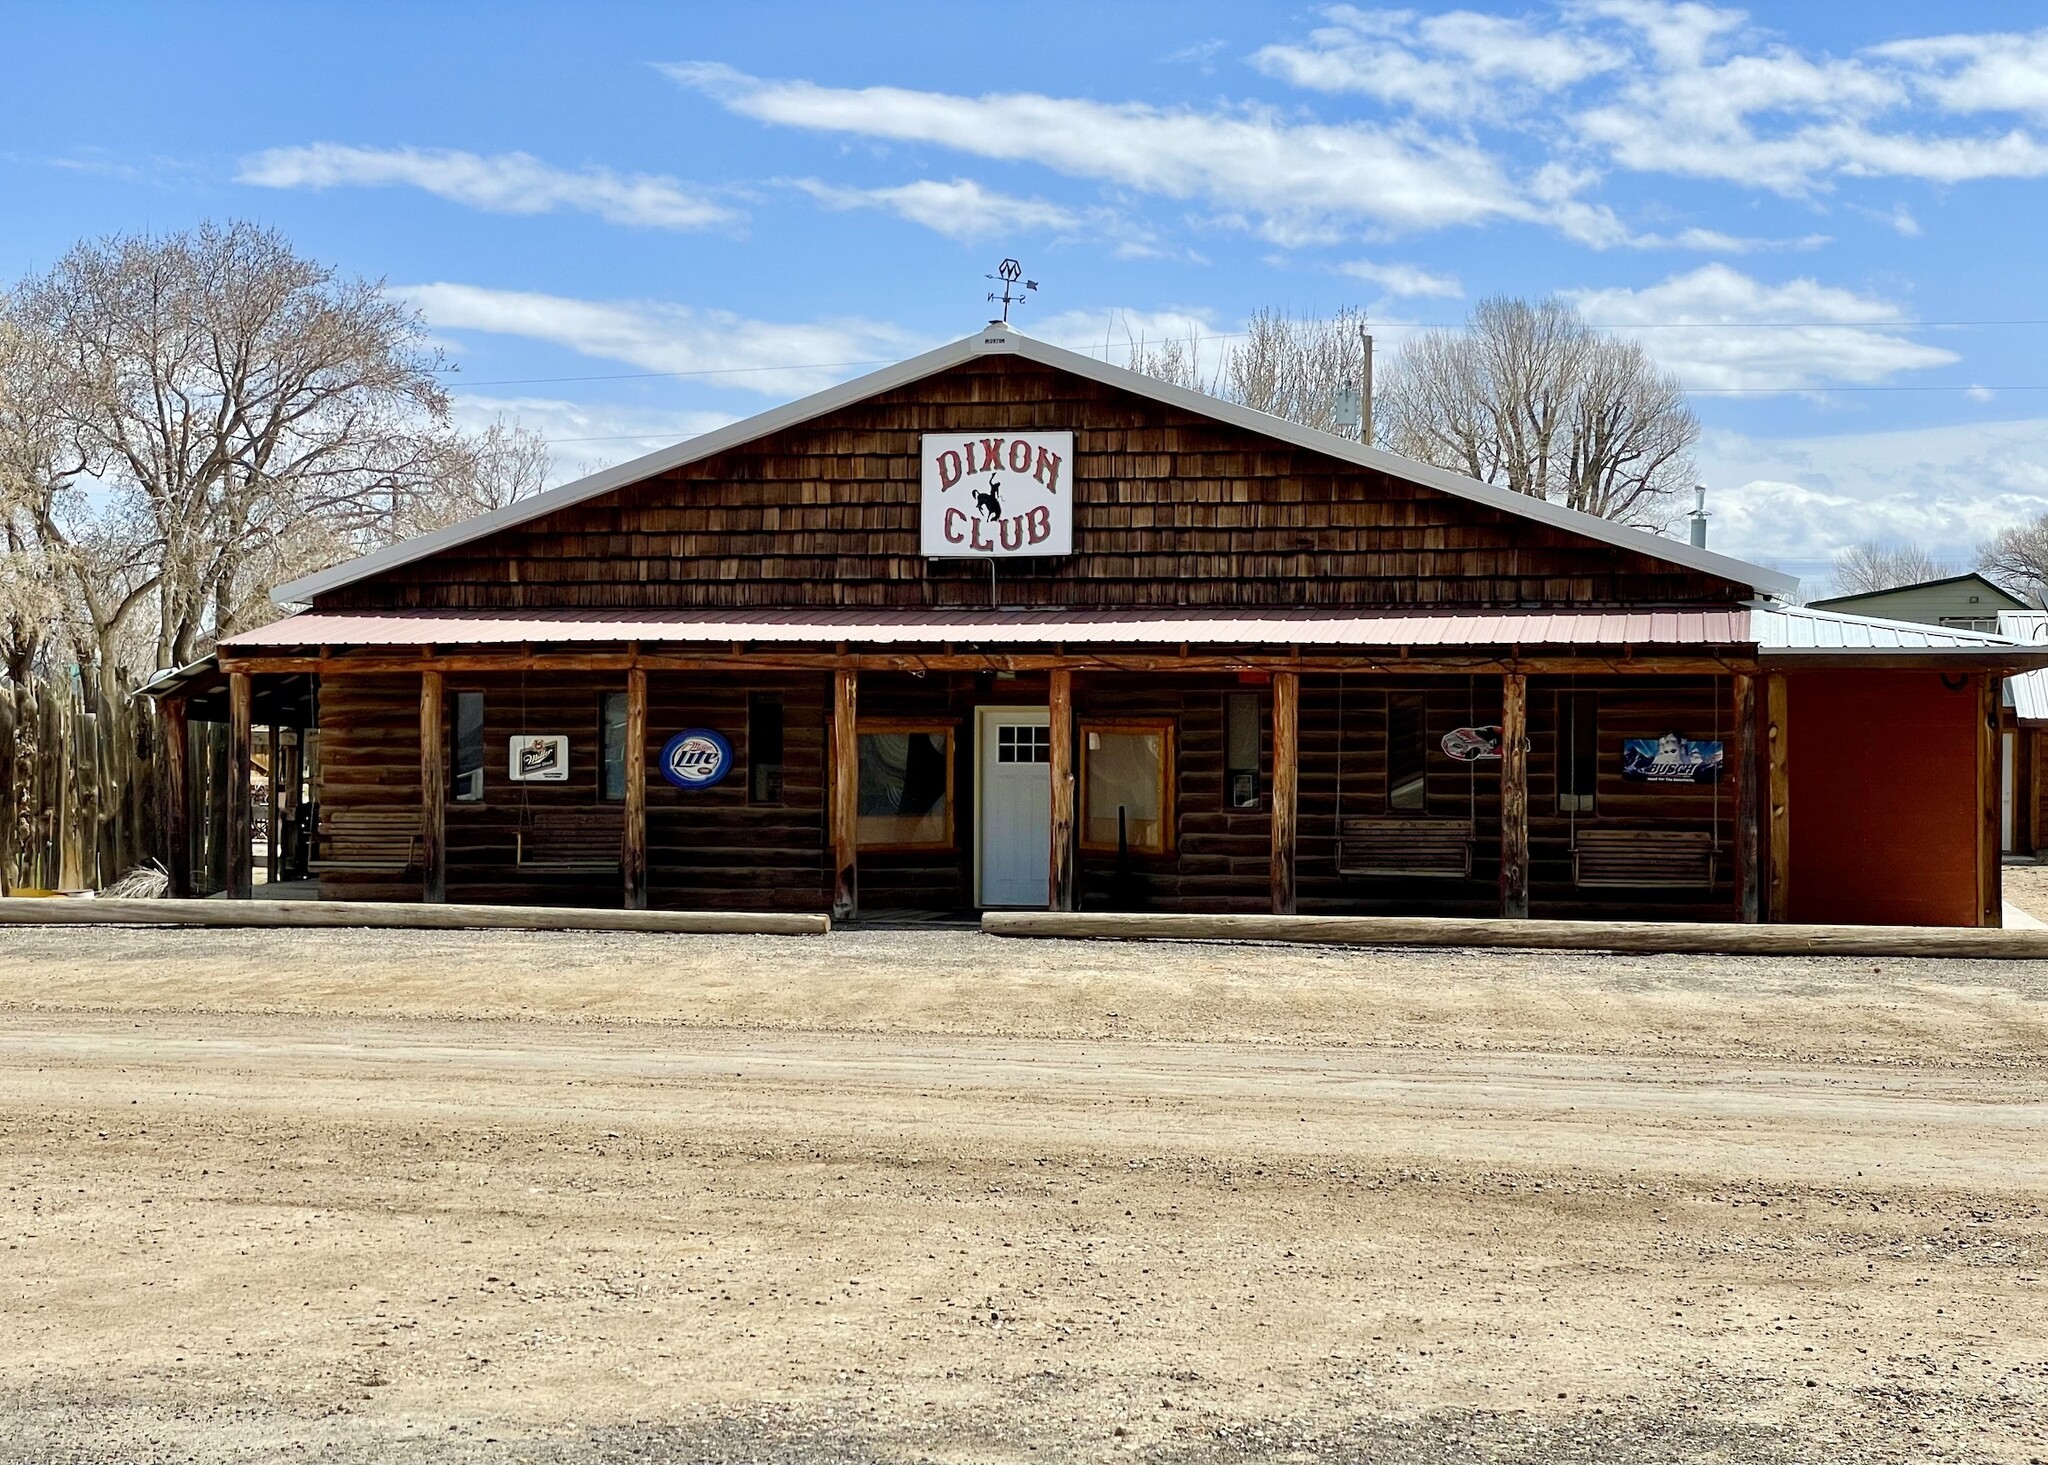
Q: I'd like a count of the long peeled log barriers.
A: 2